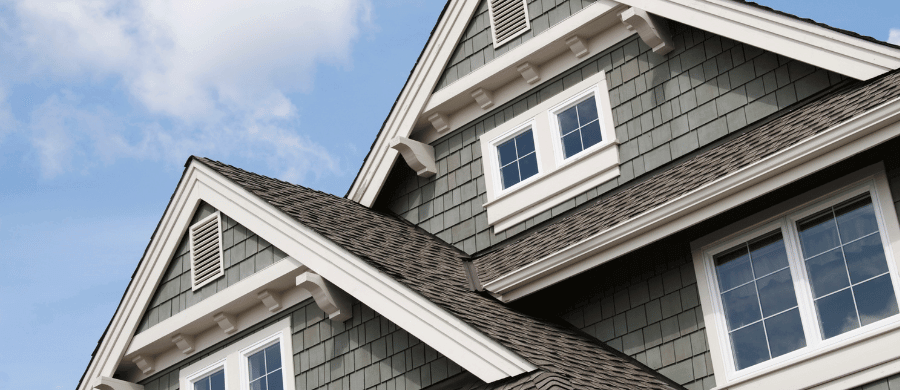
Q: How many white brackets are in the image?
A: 12